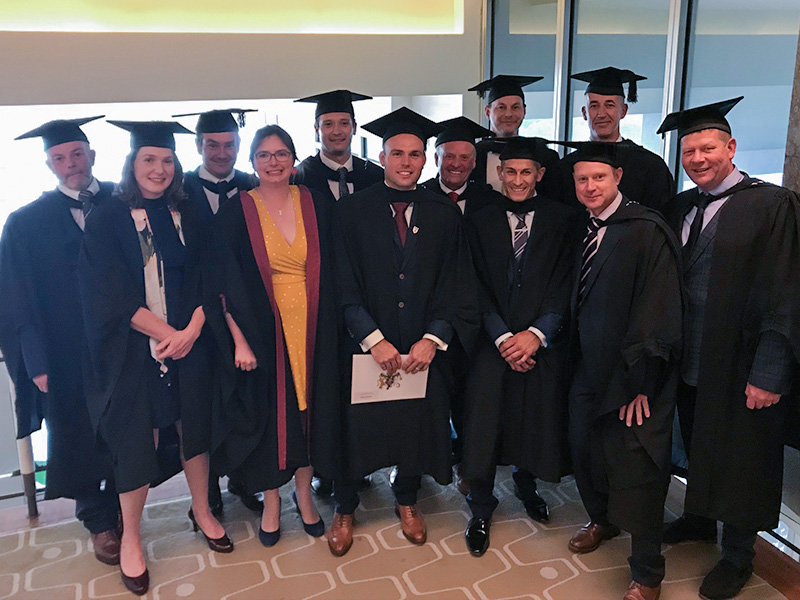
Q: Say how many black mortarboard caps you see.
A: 11